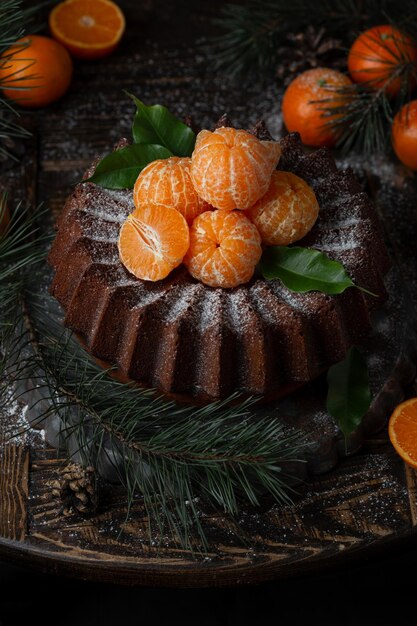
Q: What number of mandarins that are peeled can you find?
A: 5